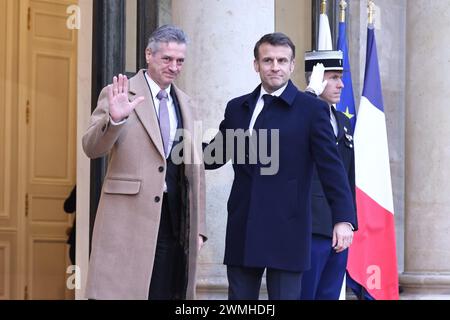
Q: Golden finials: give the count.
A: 3